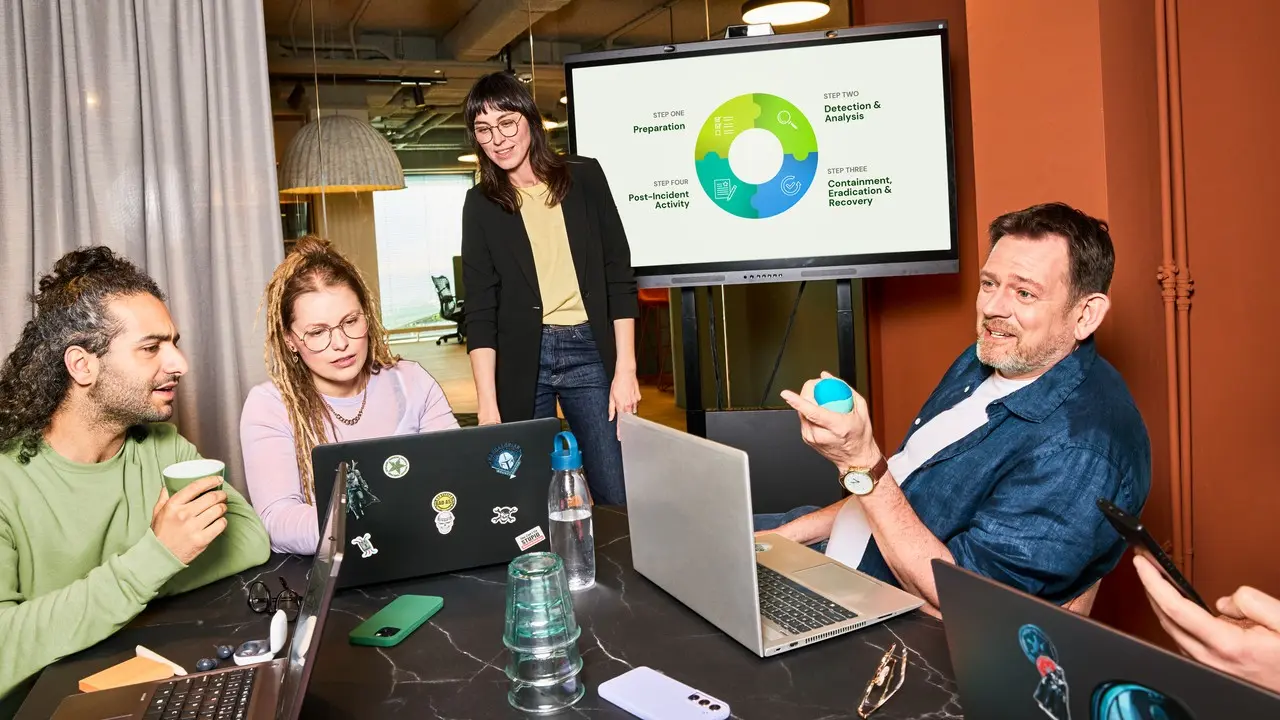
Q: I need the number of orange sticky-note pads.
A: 1